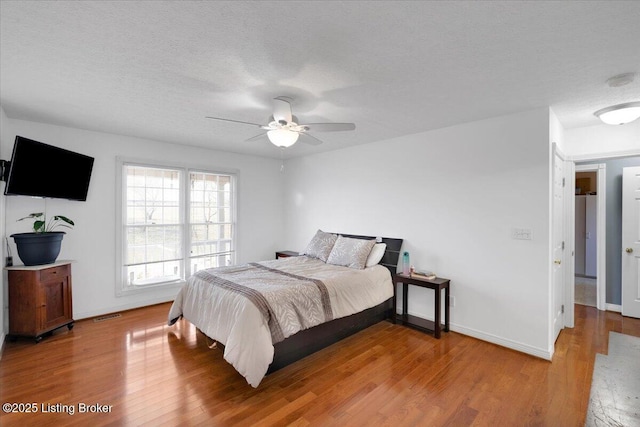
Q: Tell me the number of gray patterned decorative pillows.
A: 2